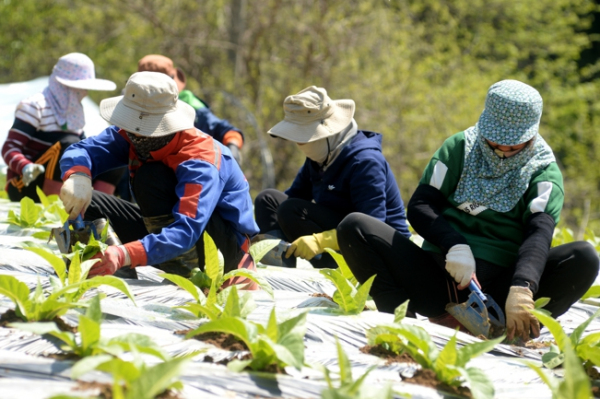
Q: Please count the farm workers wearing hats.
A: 5